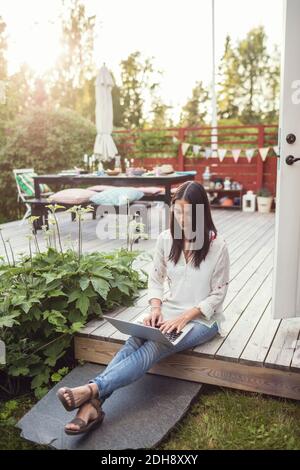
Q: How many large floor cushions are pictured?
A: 2